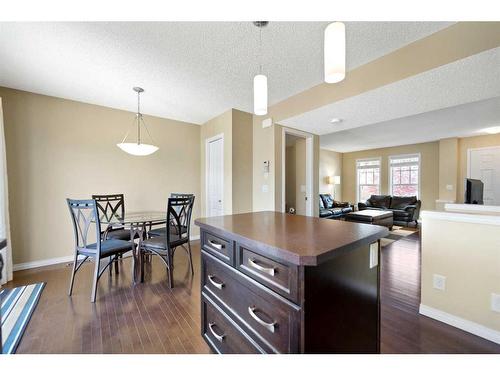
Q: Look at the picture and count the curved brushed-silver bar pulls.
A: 5